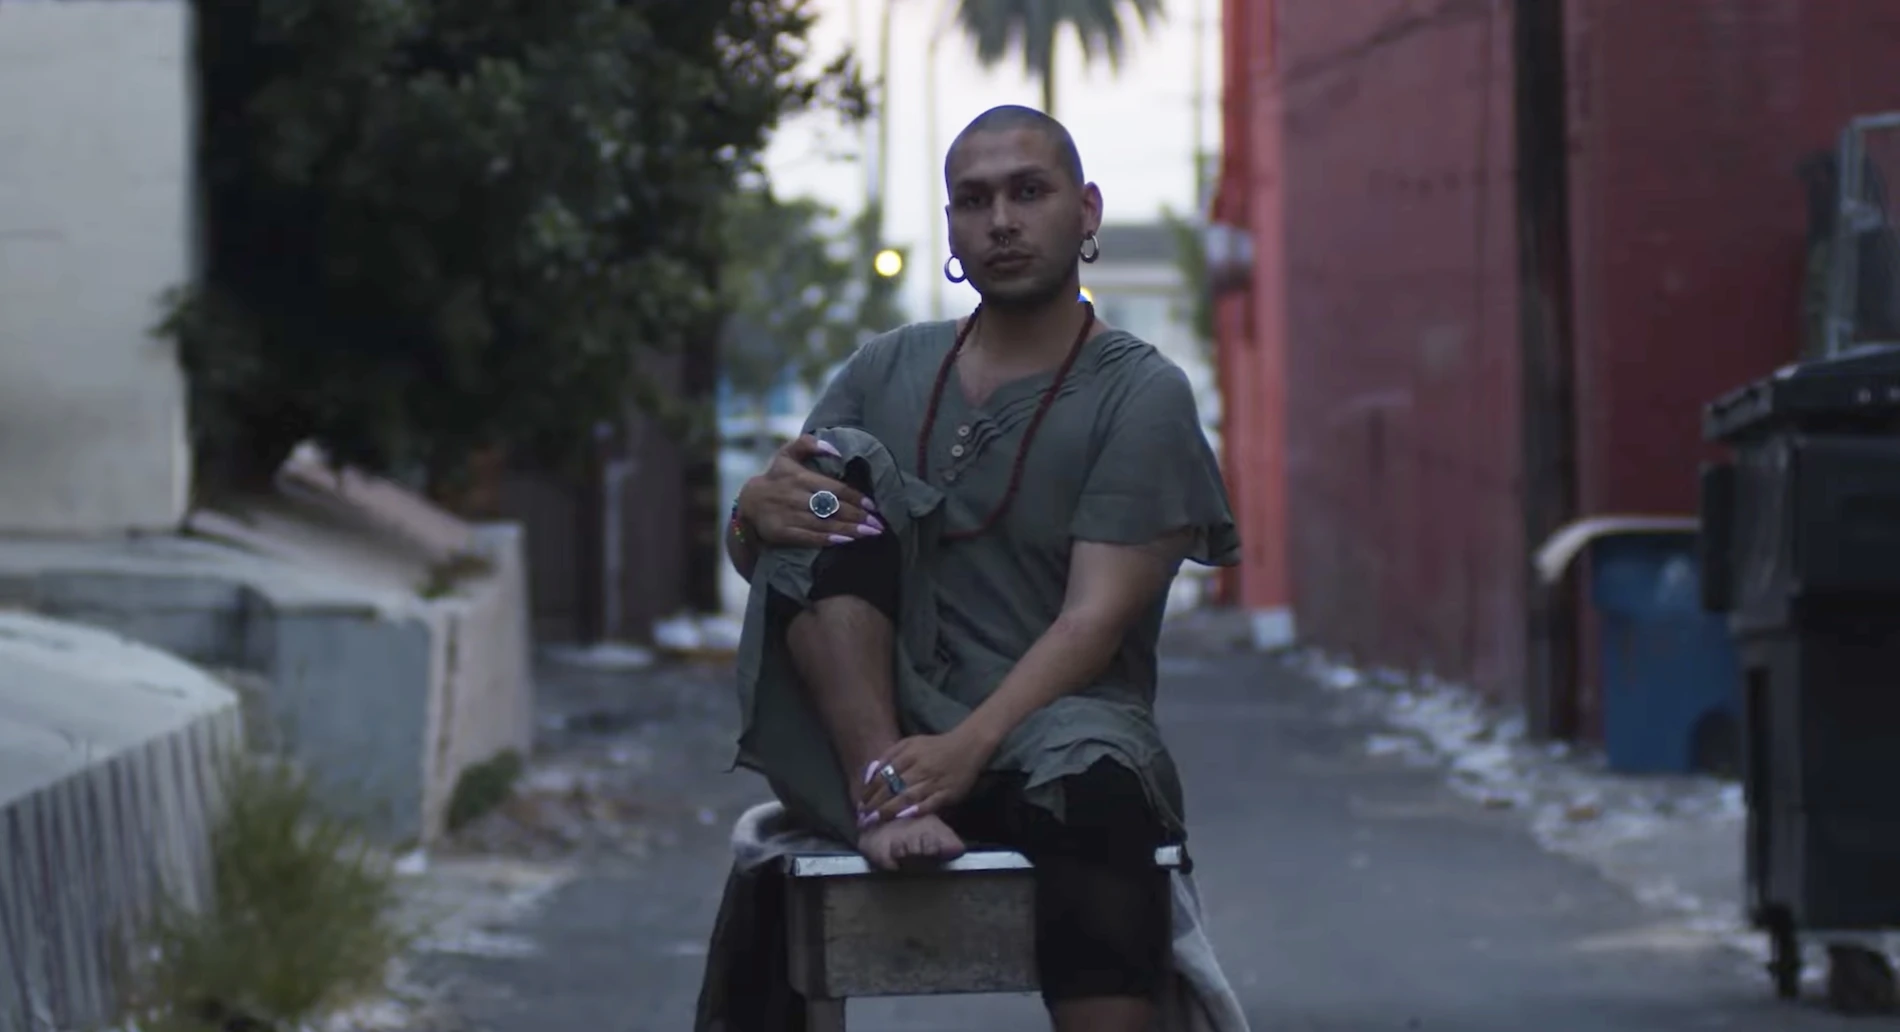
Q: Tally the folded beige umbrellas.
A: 0